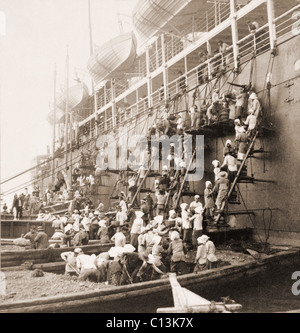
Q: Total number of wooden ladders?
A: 3